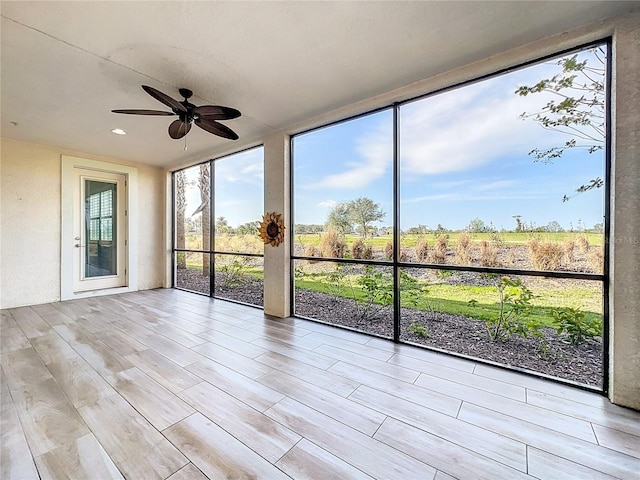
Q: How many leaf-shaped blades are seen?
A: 5